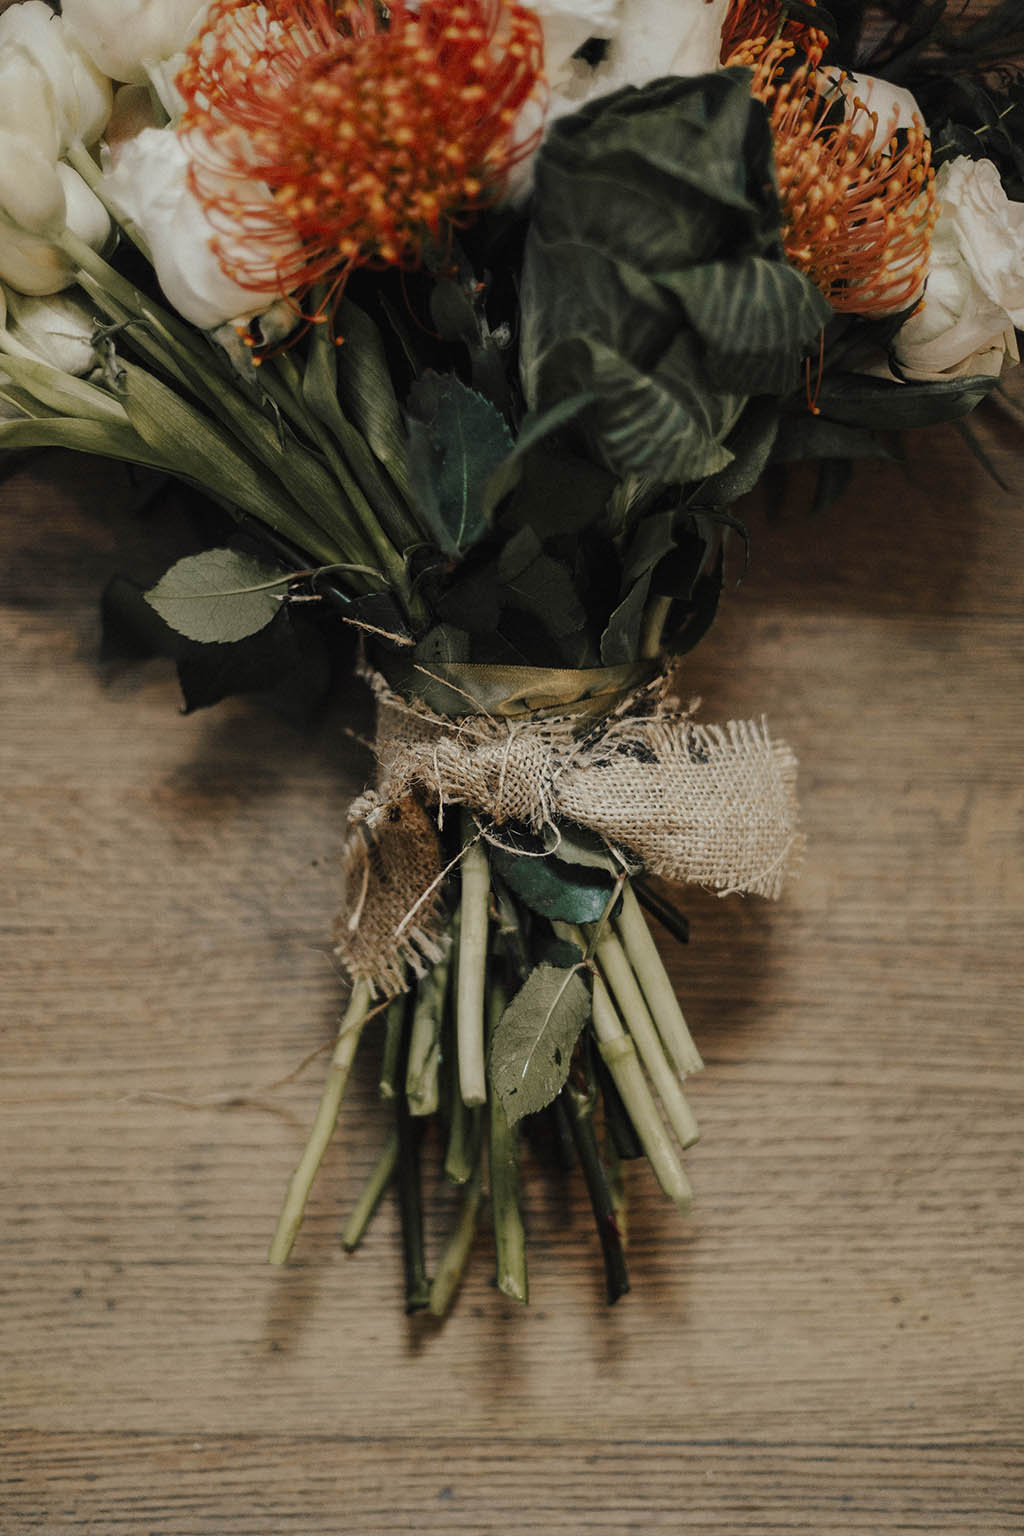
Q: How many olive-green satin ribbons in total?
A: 1